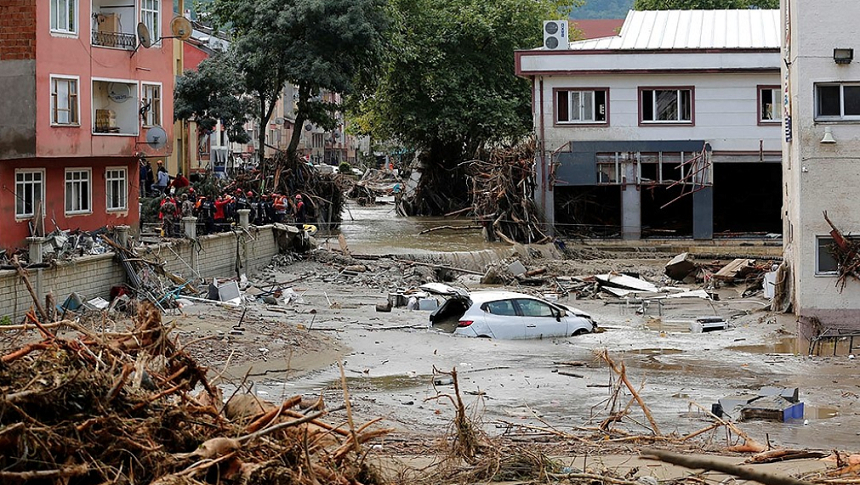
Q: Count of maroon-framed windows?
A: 3